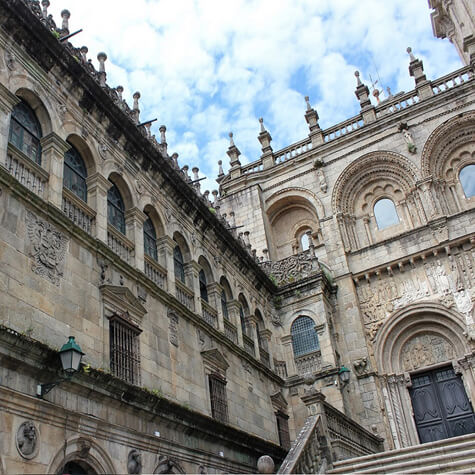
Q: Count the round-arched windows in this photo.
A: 13